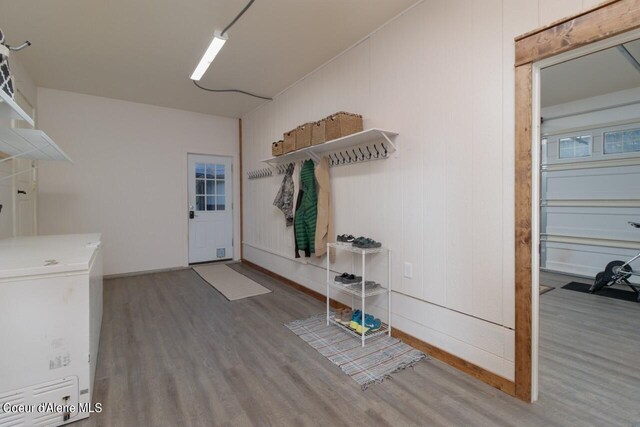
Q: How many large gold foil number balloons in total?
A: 0